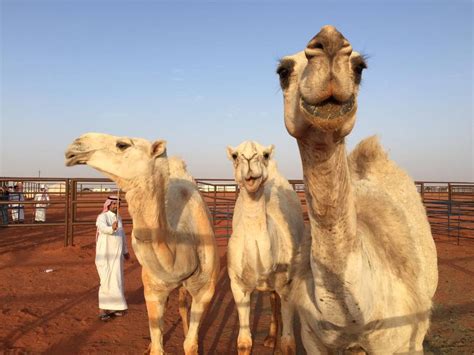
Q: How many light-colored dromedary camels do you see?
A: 3